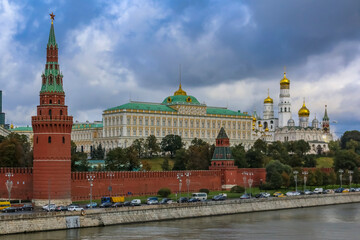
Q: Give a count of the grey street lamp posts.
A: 11